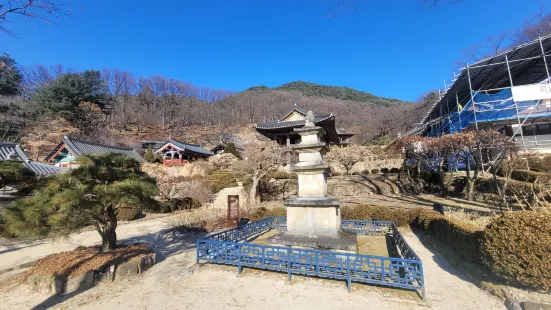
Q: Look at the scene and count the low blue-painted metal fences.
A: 1